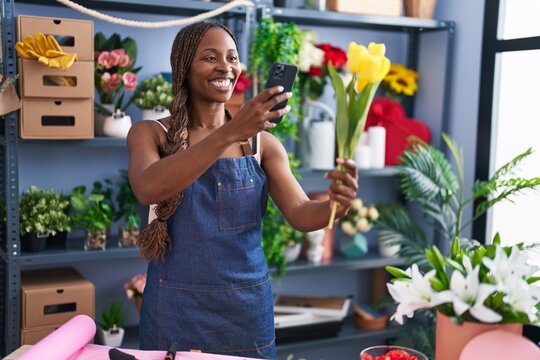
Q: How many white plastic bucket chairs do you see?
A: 0